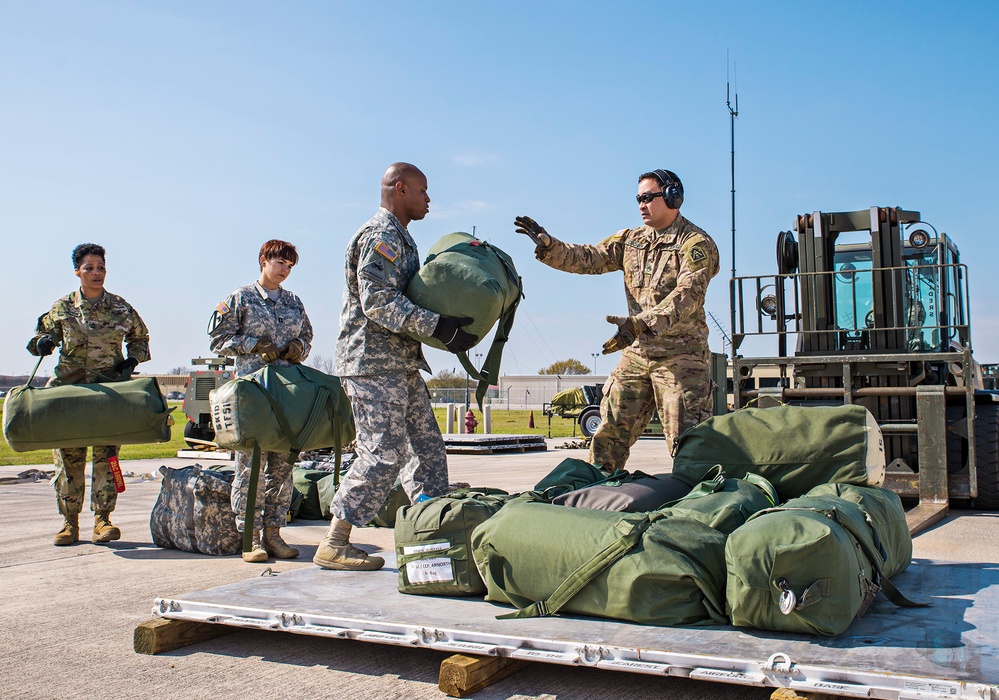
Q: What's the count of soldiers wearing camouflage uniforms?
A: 4